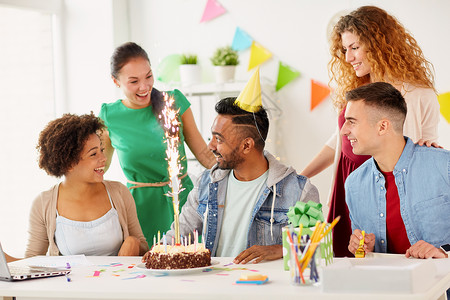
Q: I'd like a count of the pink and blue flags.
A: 2